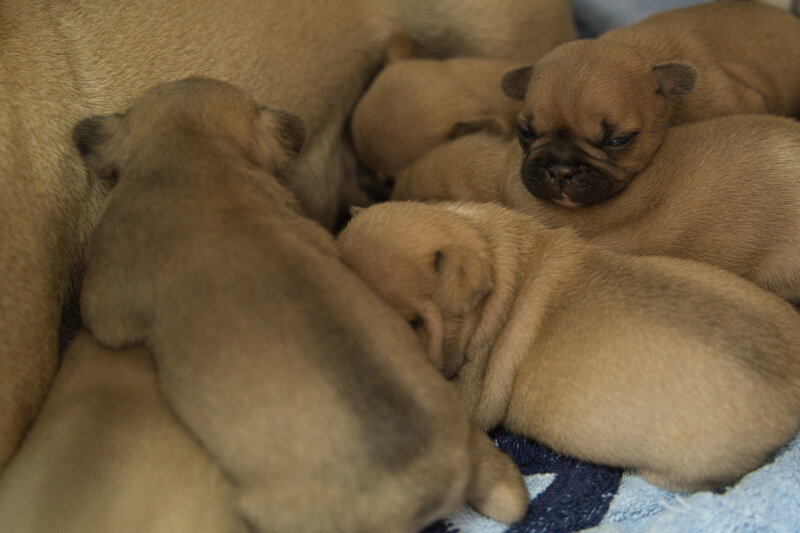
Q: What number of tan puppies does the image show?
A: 6